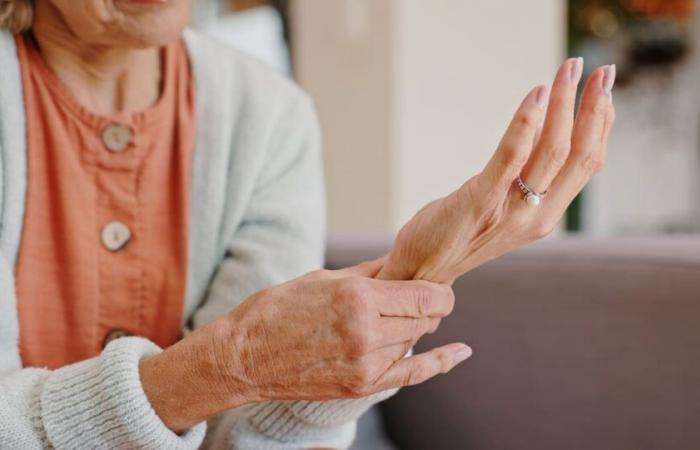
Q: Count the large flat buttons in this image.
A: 3